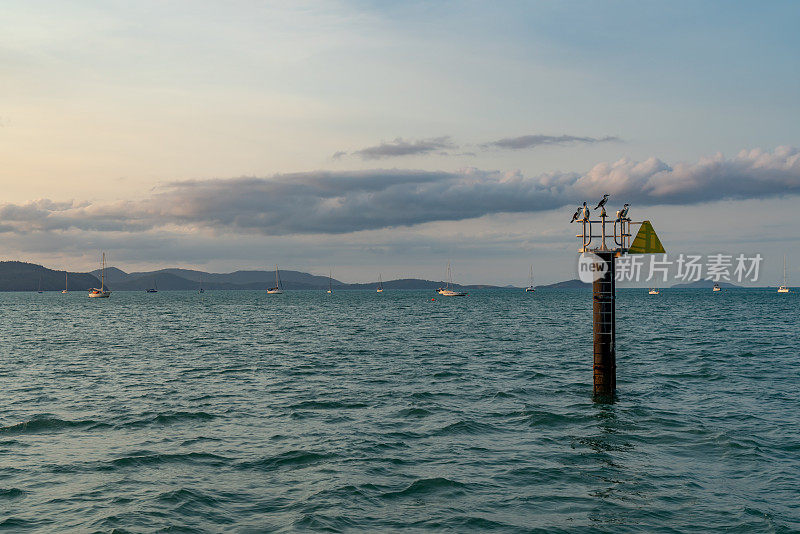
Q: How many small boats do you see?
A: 13